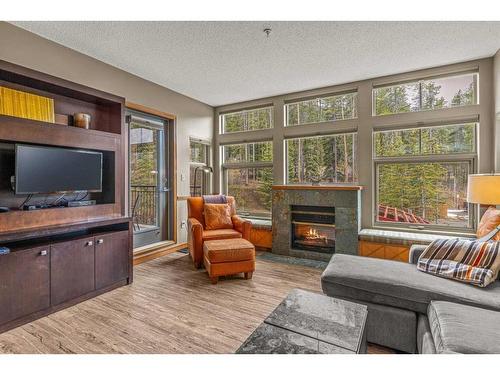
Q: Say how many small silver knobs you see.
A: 3